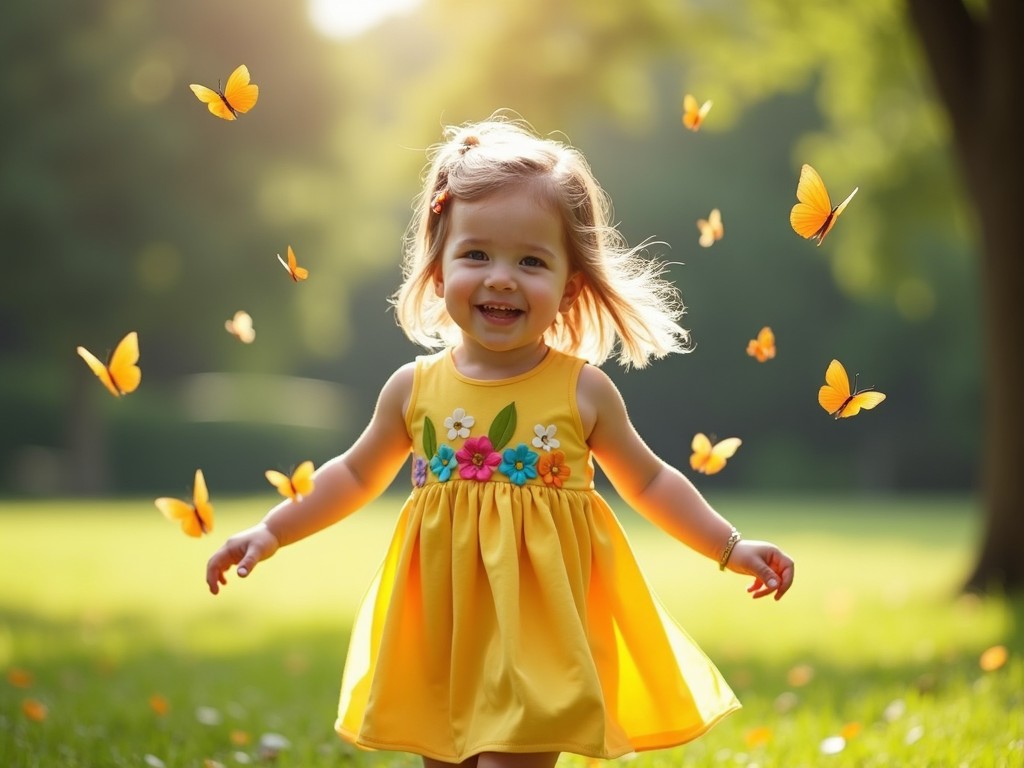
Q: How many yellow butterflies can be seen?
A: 12